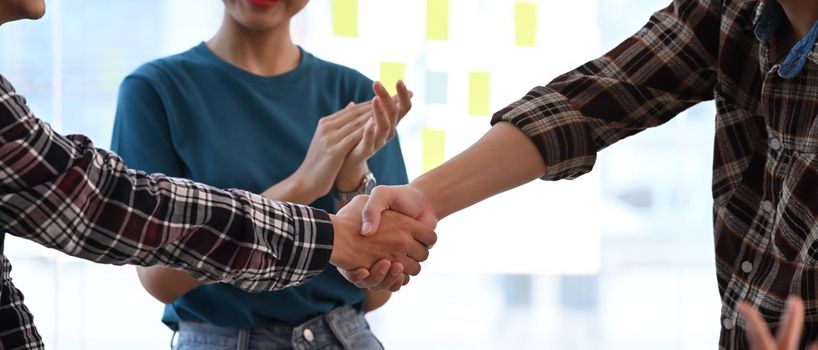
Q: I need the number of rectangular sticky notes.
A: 7